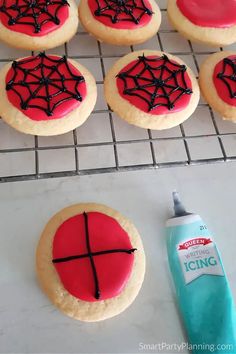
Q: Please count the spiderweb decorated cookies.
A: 5